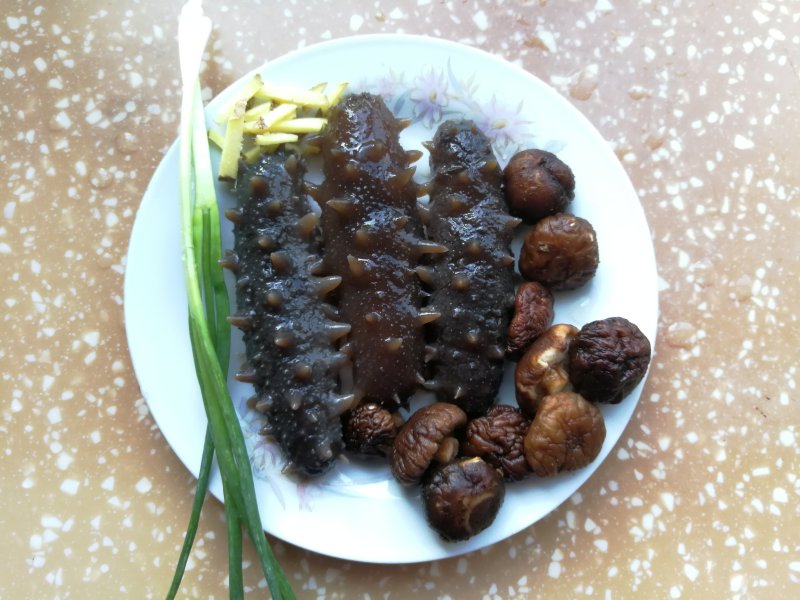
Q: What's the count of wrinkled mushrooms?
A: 10